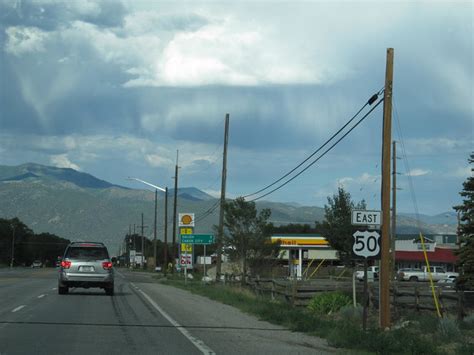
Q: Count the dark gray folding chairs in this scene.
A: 0